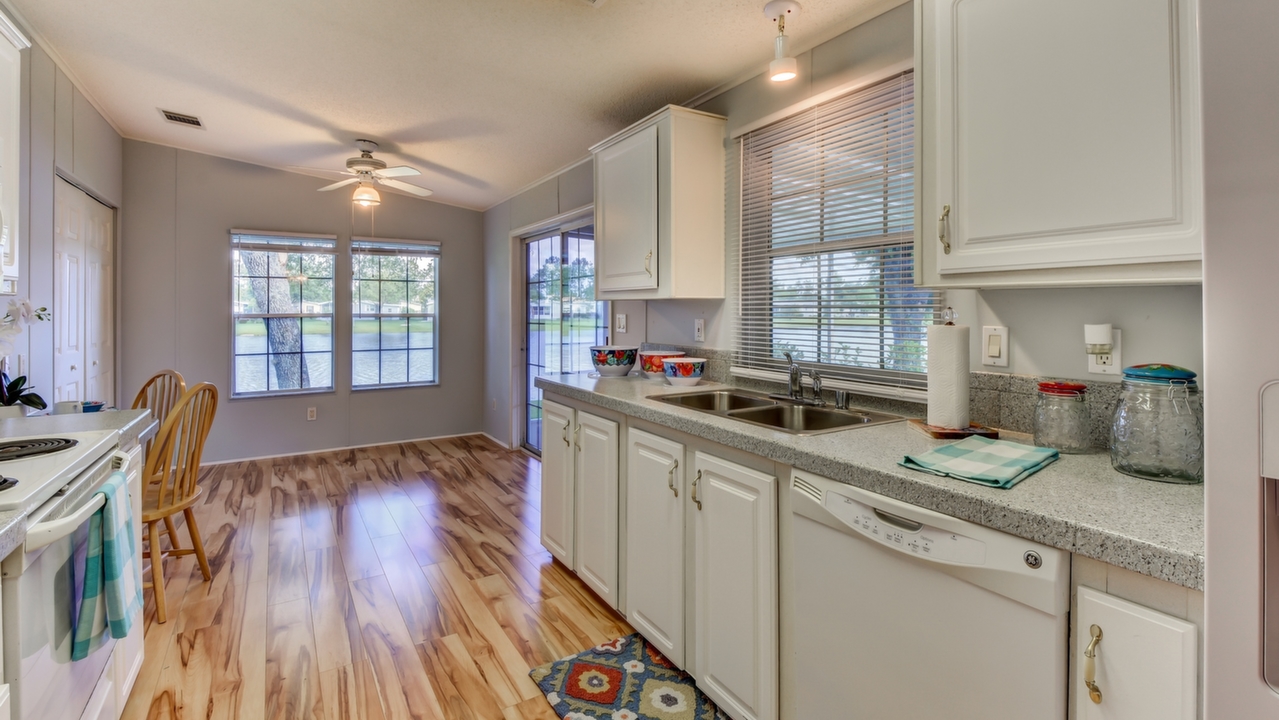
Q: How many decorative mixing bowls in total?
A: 3